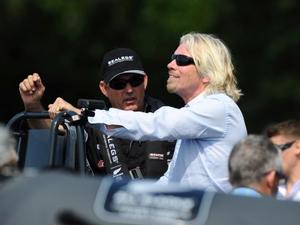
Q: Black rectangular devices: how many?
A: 1